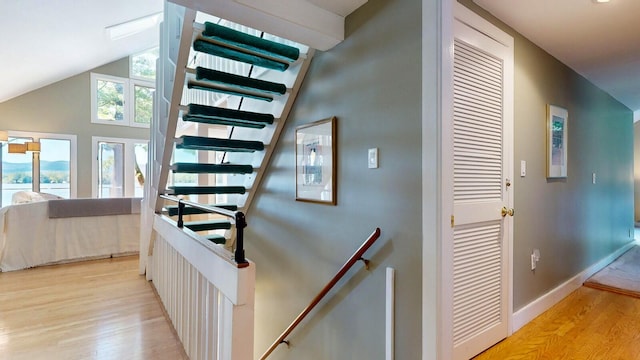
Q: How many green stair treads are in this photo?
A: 9